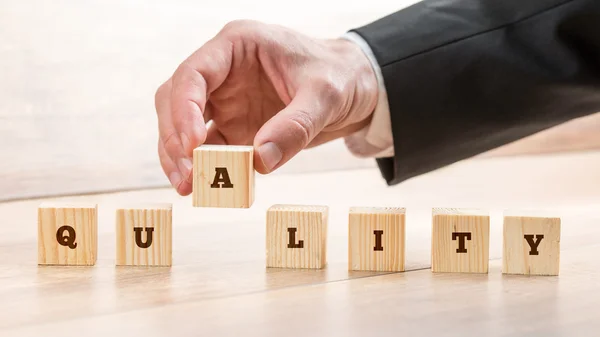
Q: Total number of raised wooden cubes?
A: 1